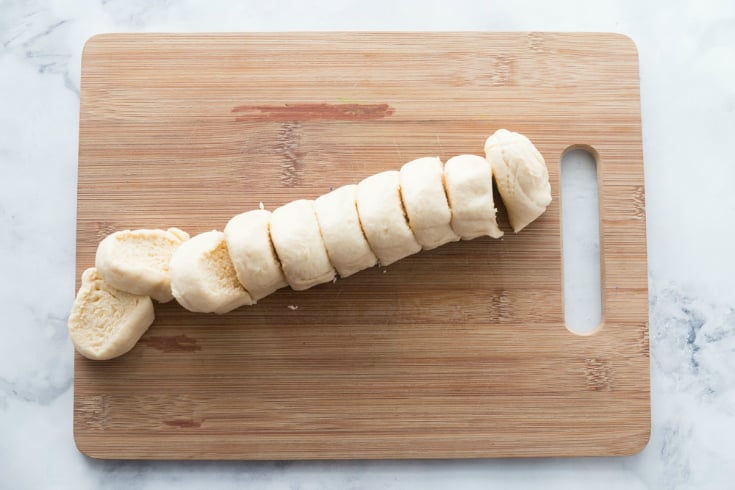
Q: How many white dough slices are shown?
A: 10